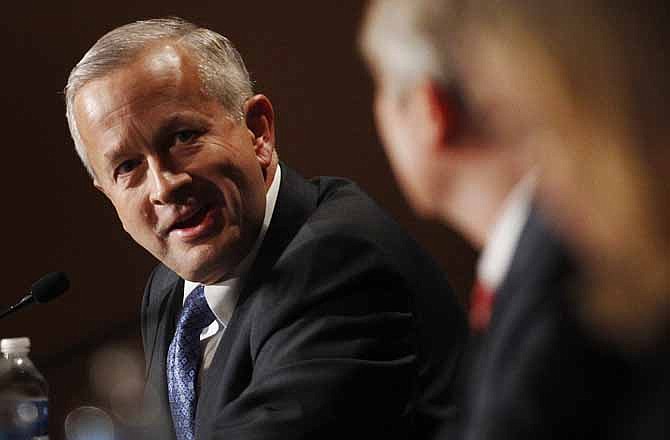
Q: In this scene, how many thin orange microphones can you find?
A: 0